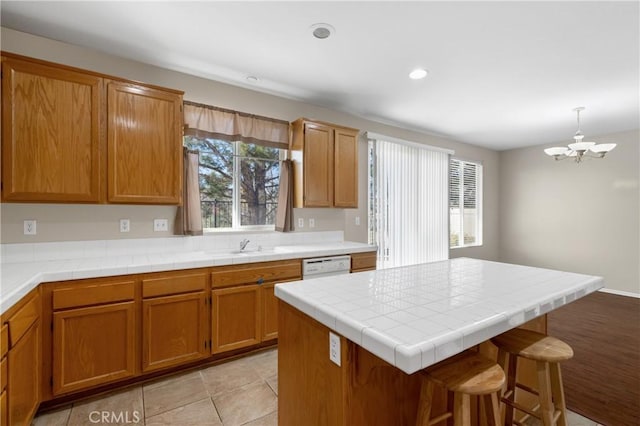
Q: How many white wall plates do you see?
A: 7